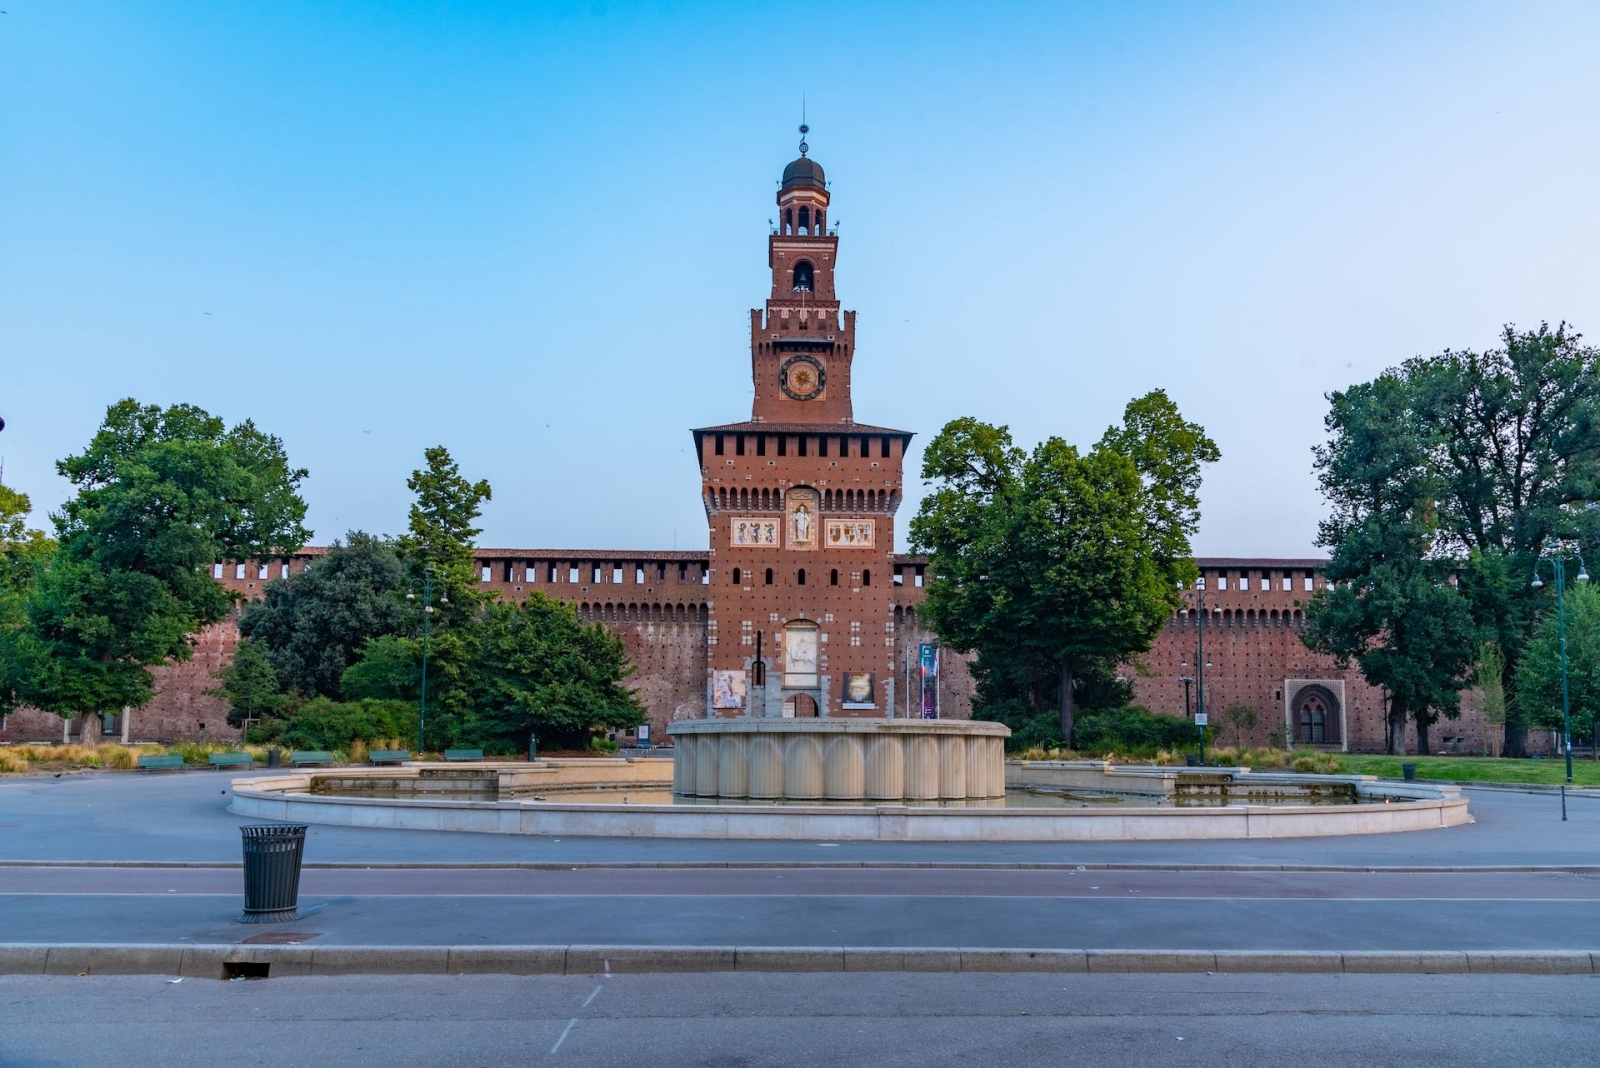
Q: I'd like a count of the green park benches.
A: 5